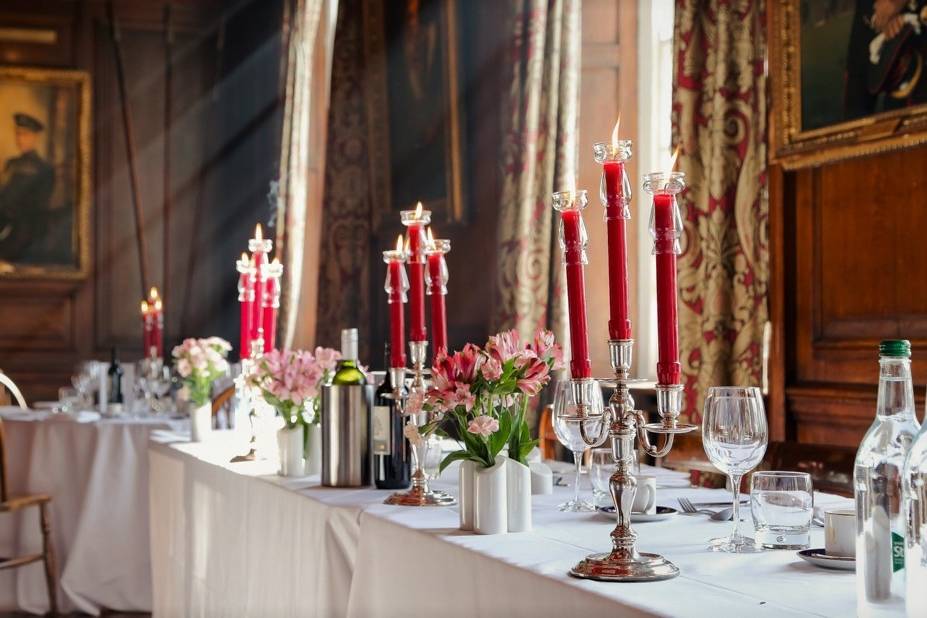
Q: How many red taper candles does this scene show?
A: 12